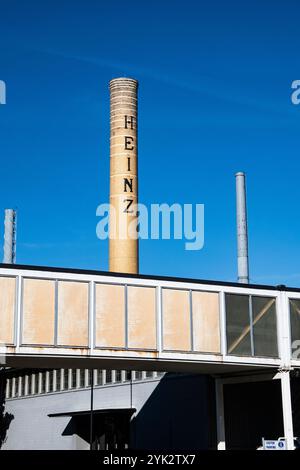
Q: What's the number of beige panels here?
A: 7